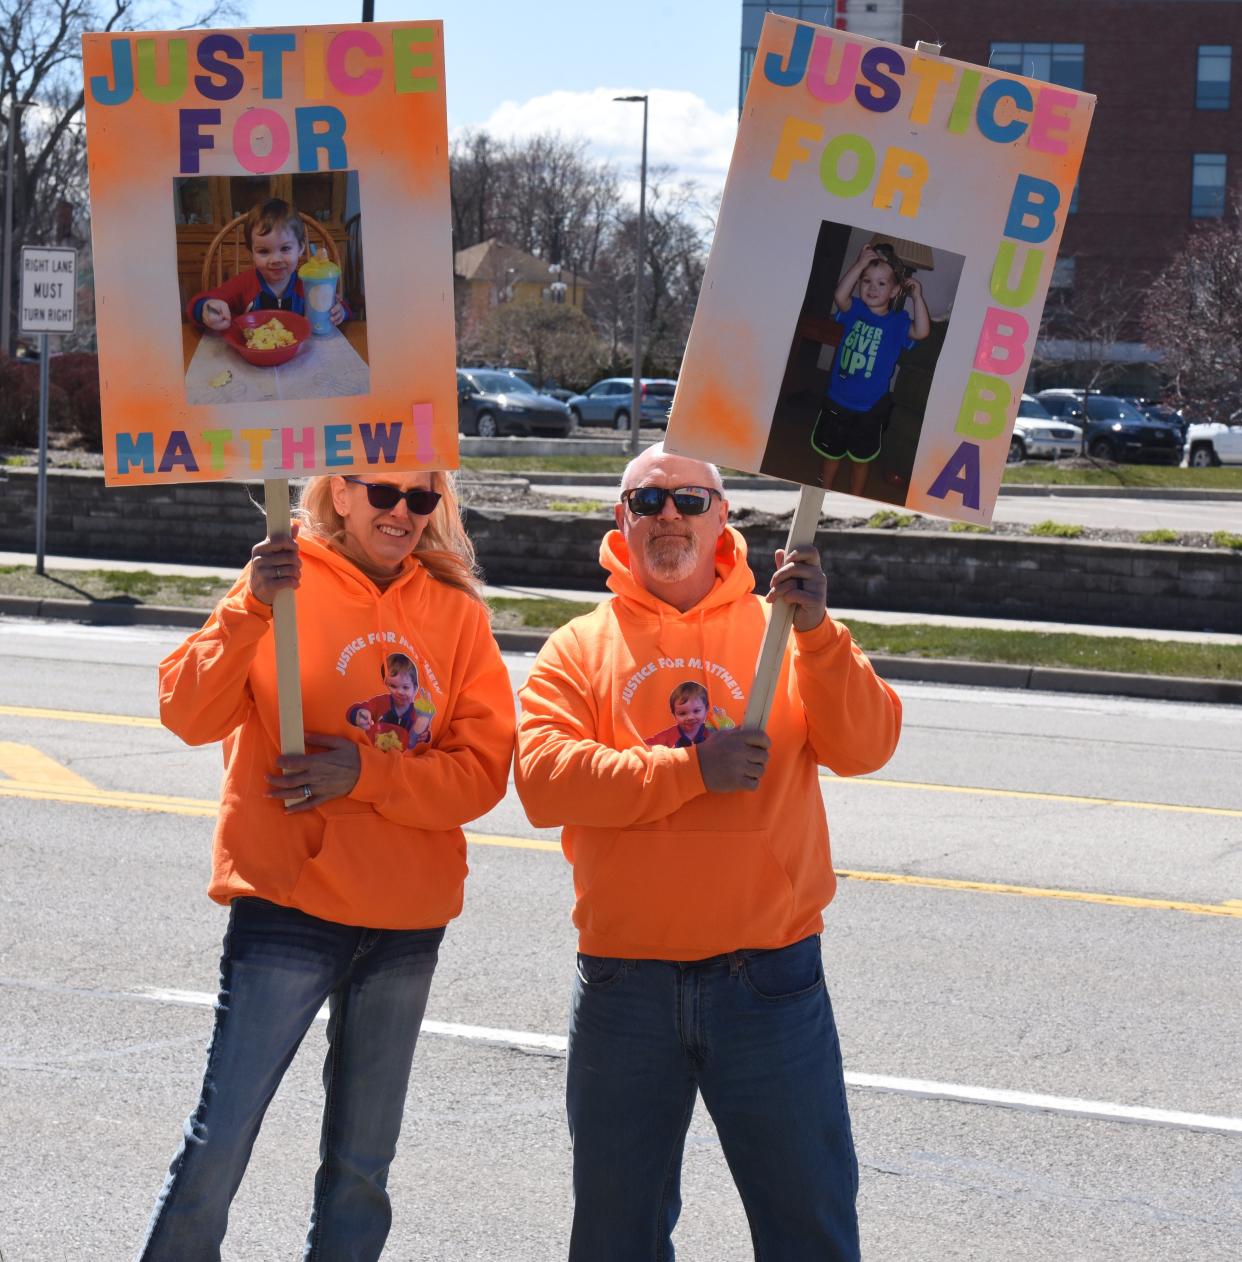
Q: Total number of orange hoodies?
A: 2